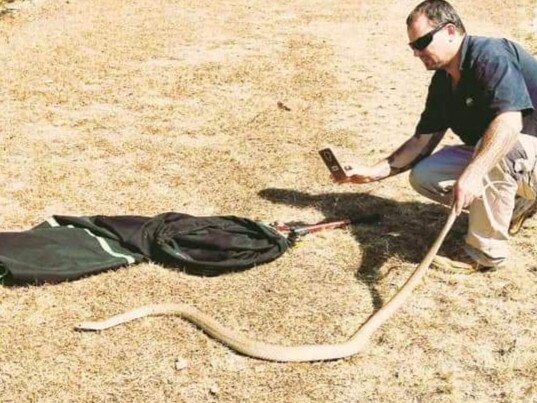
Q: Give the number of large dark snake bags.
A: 1